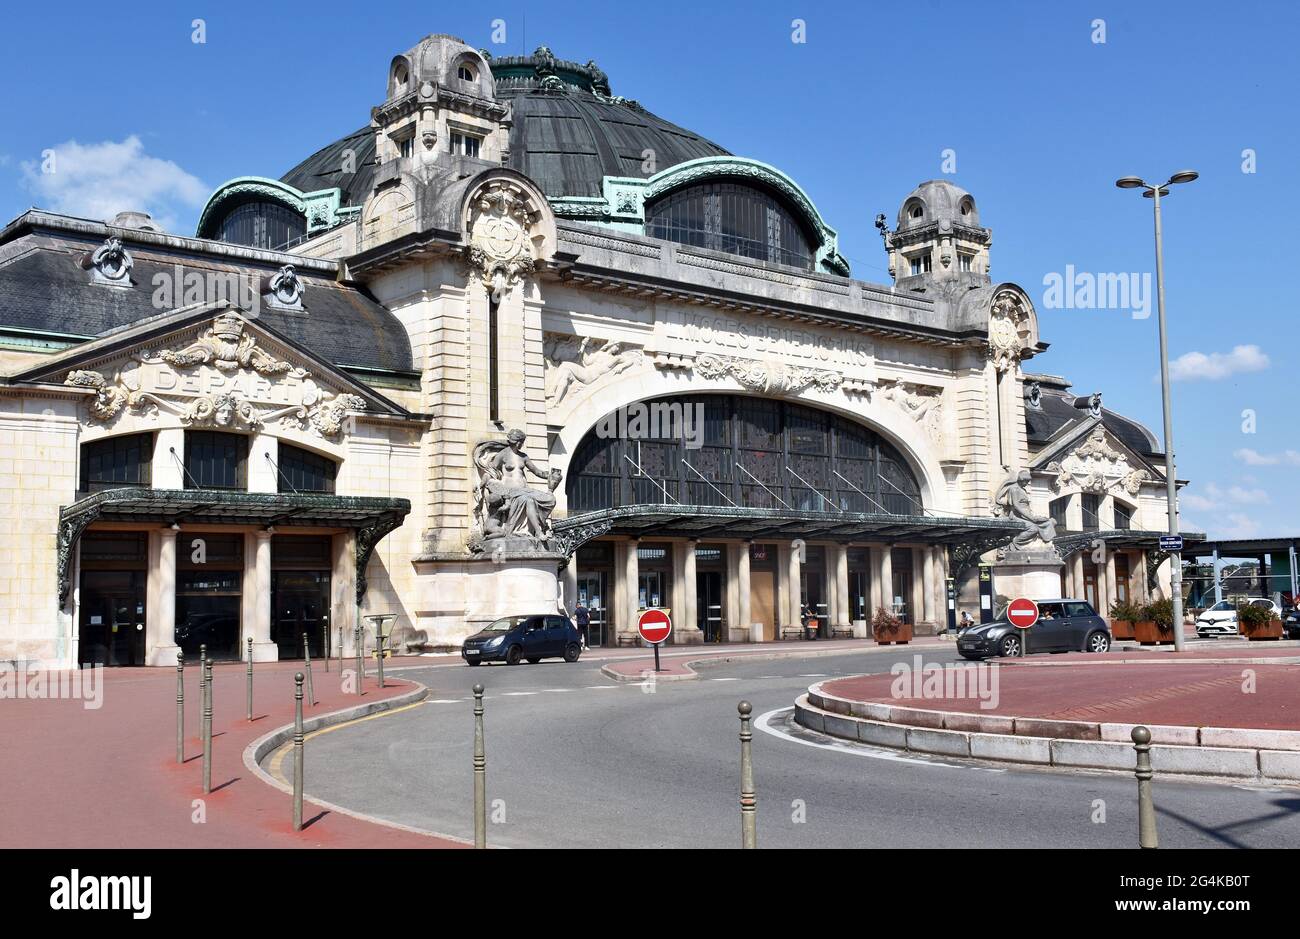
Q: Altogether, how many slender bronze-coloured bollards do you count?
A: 13